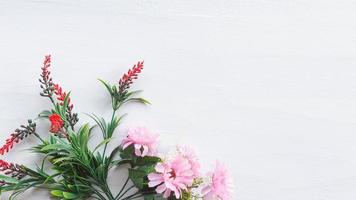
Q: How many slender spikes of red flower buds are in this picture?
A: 5